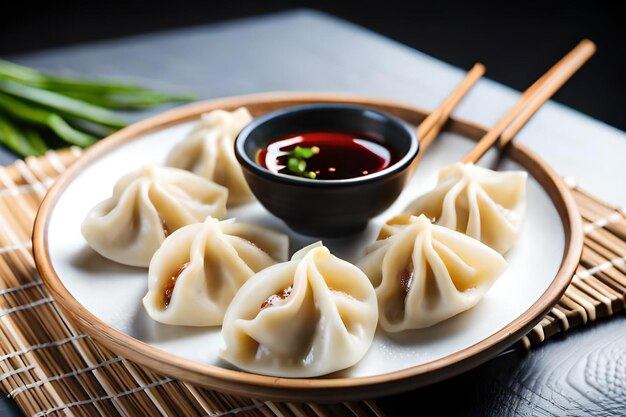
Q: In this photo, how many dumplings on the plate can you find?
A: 6